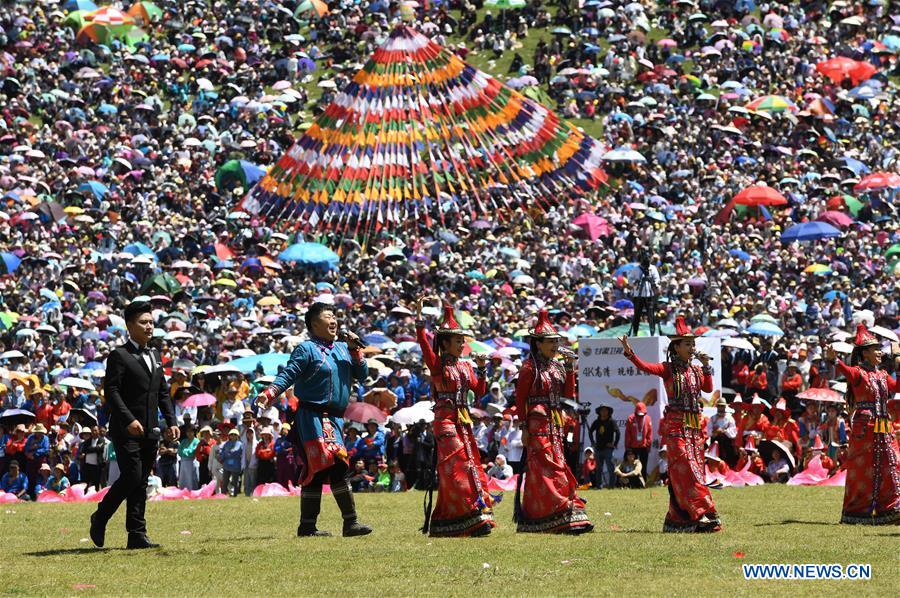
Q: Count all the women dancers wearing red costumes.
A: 4